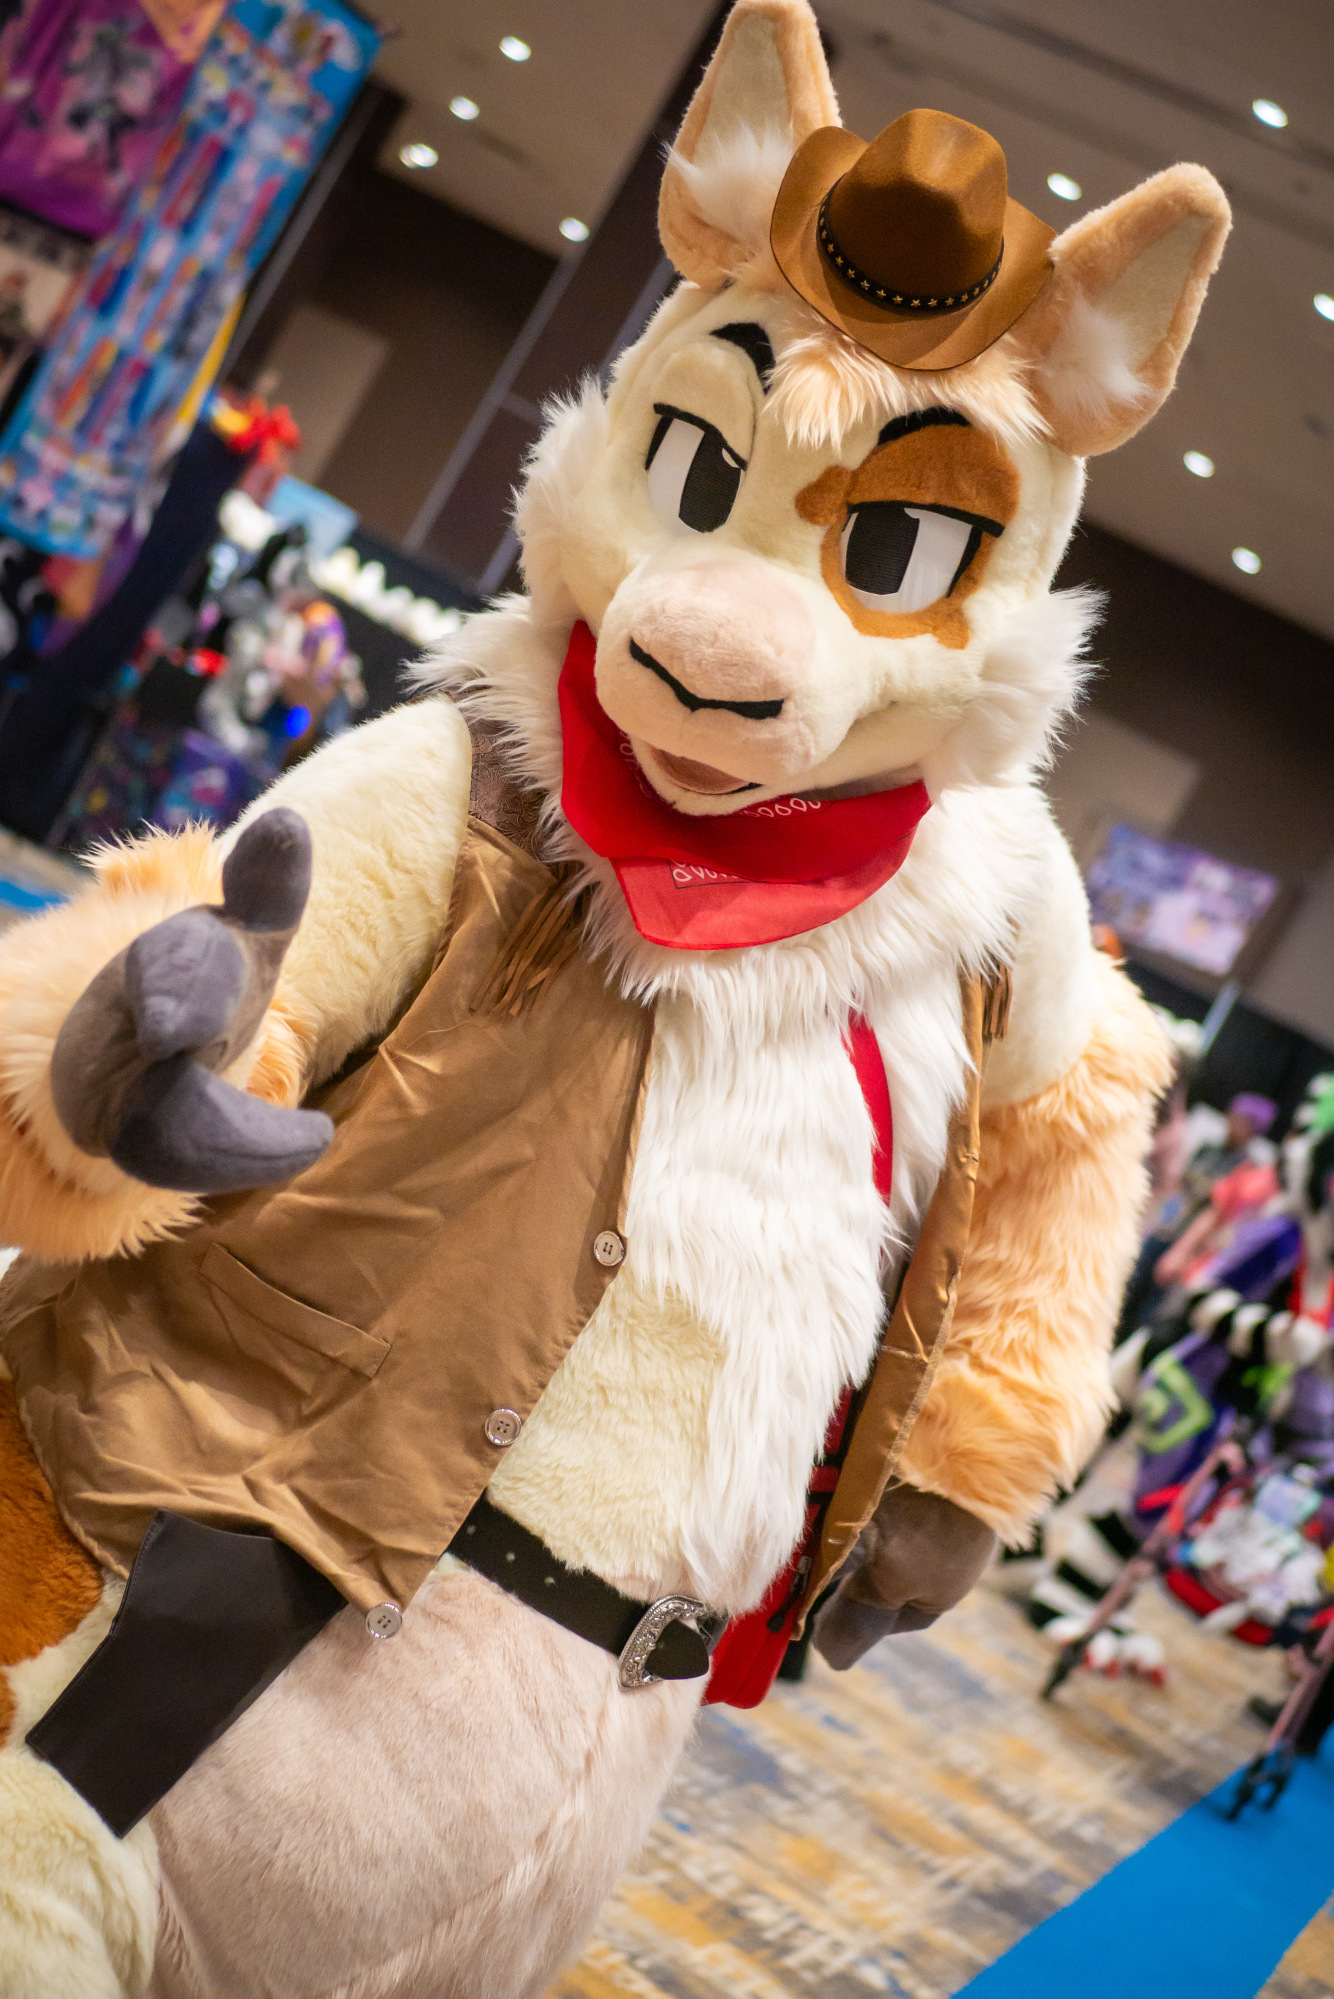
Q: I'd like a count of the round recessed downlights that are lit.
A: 9